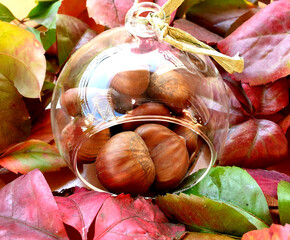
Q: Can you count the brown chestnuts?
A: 8